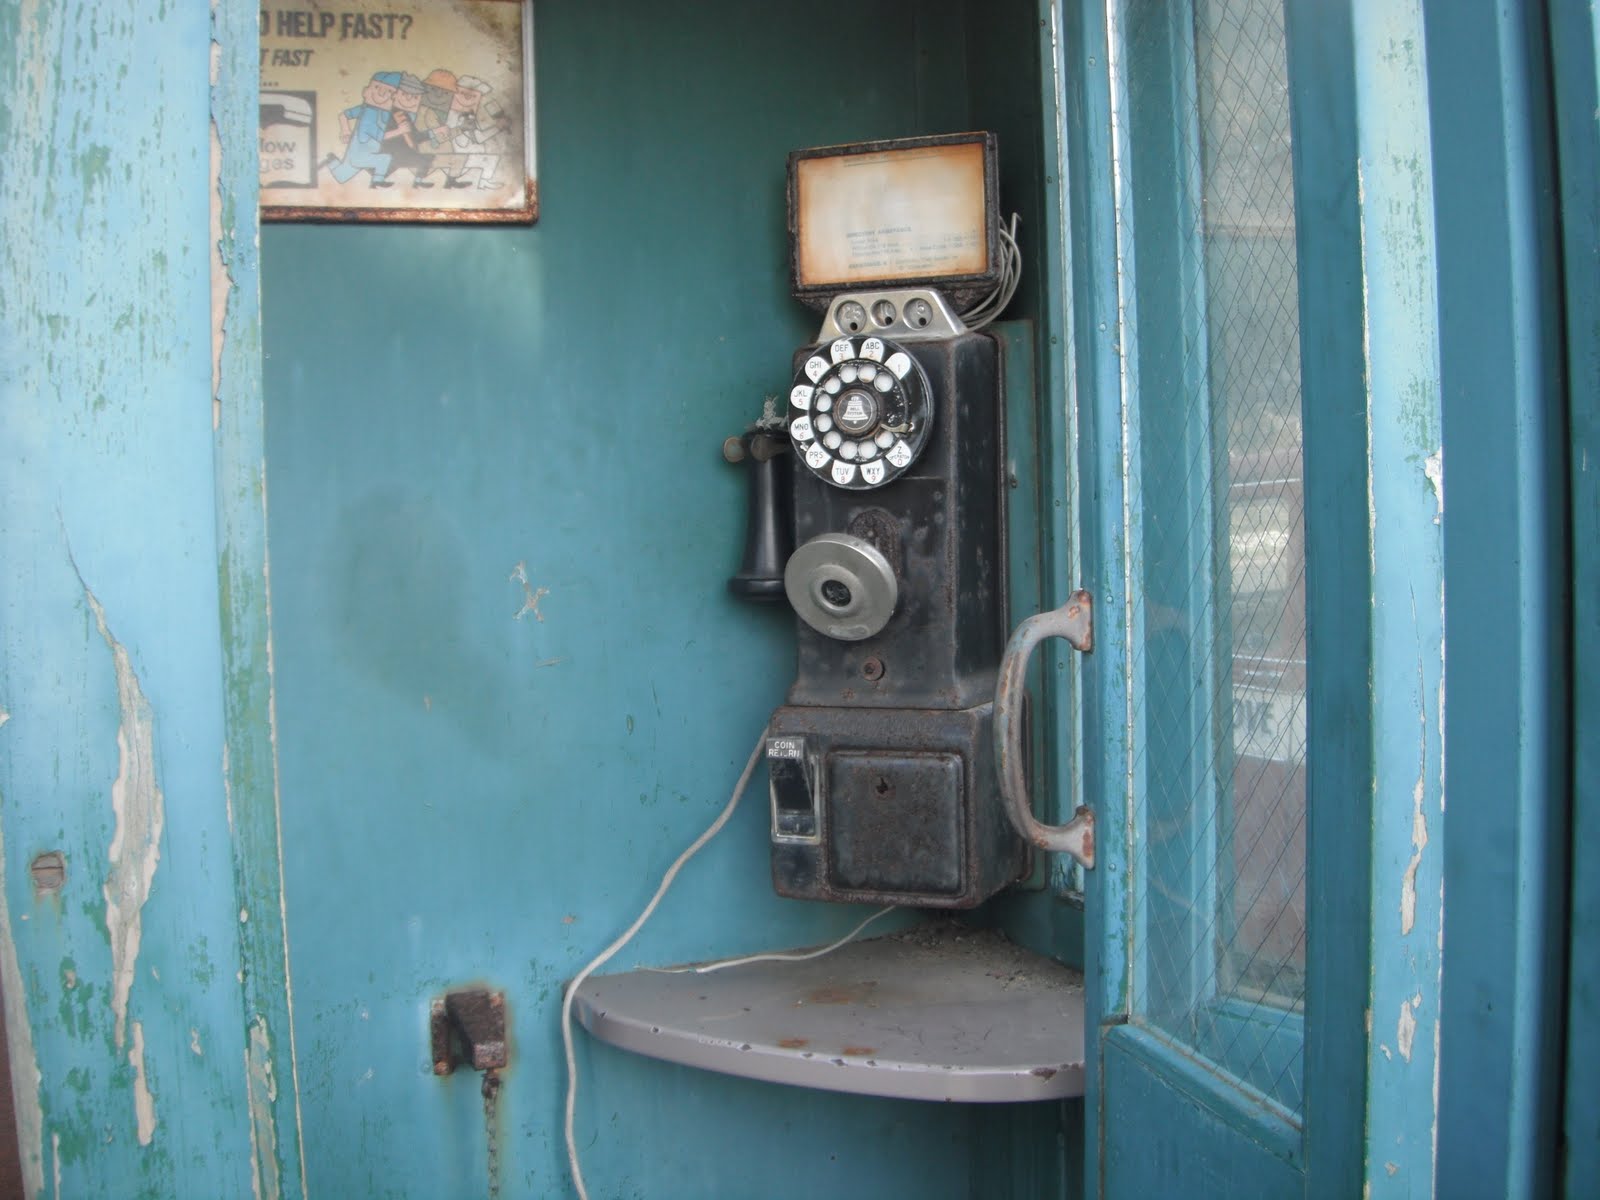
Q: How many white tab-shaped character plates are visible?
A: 10